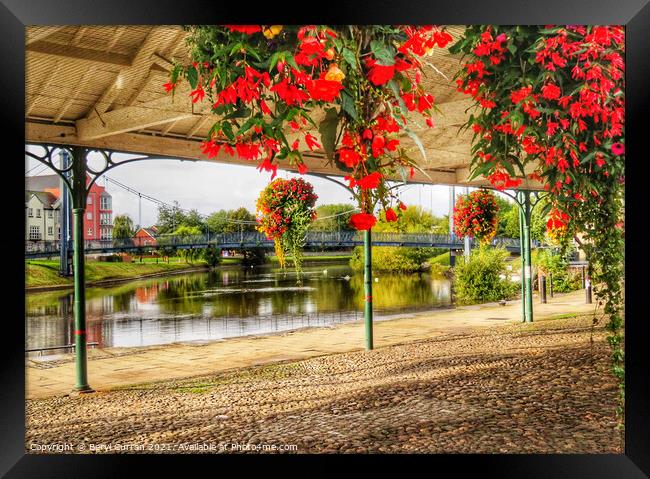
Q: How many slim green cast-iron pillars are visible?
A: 3